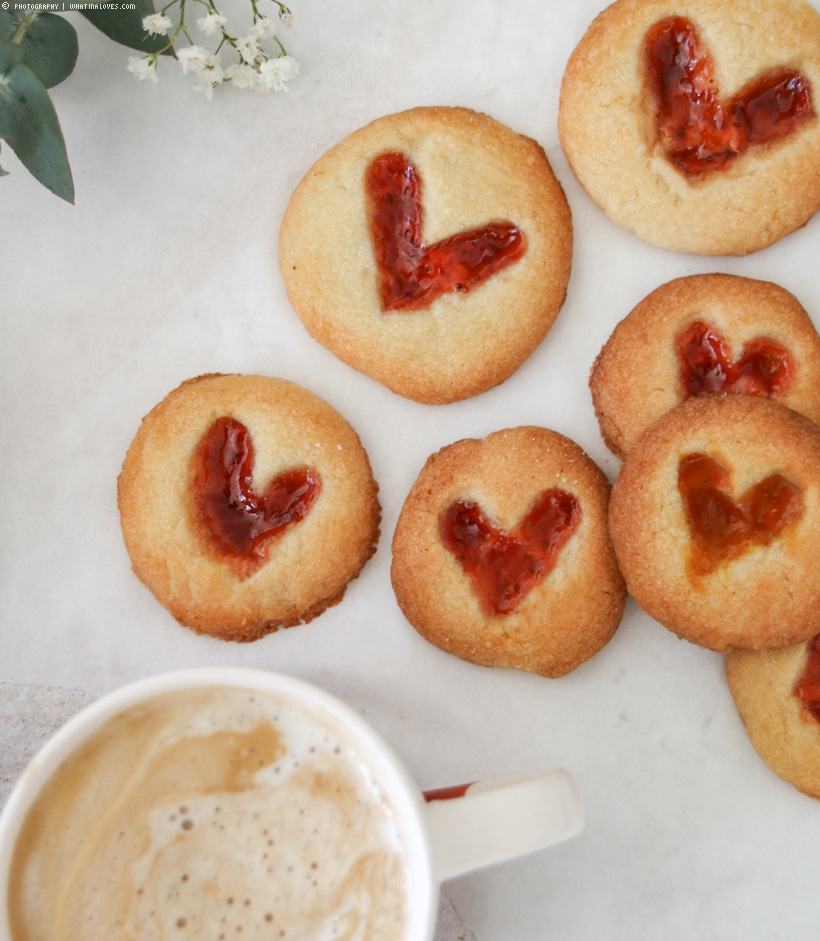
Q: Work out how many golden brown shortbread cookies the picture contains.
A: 7